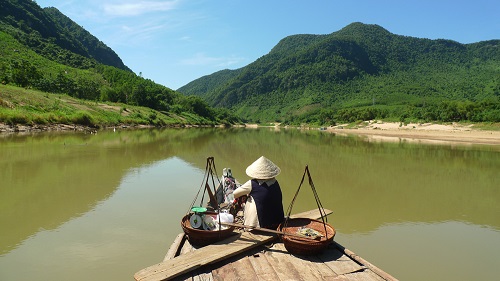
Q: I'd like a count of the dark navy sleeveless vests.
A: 1